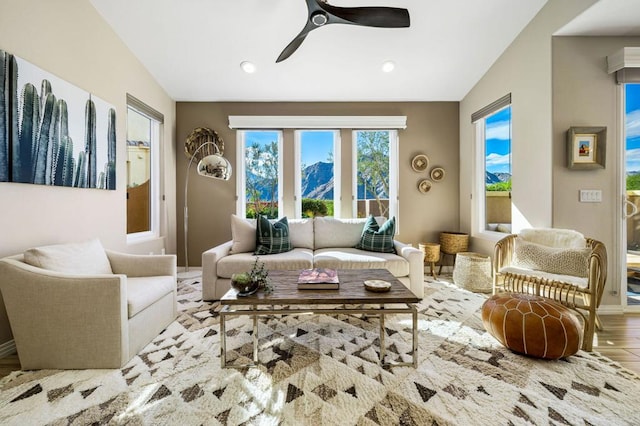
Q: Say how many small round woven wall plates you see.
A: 3